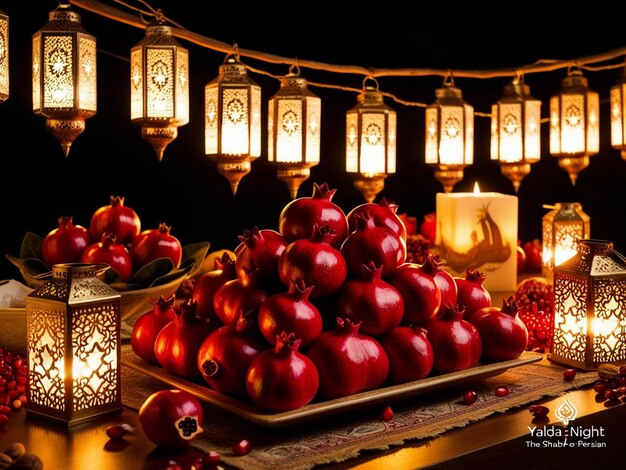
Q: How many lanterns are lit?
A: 13